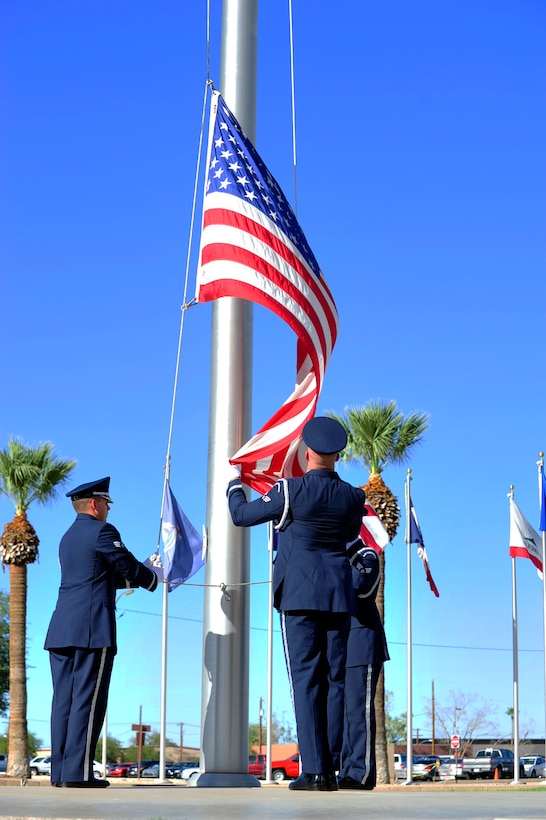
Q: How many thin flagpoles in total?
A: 5